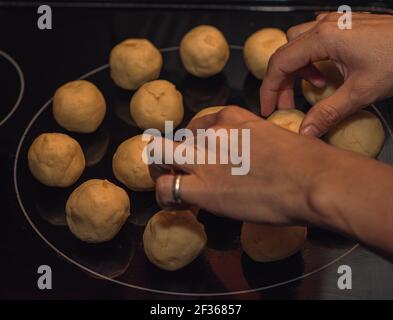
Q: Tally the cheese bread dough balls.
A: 14